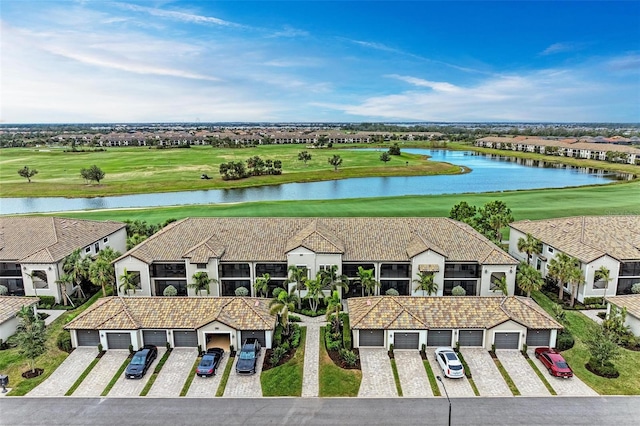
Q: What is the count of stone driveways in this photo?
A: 12